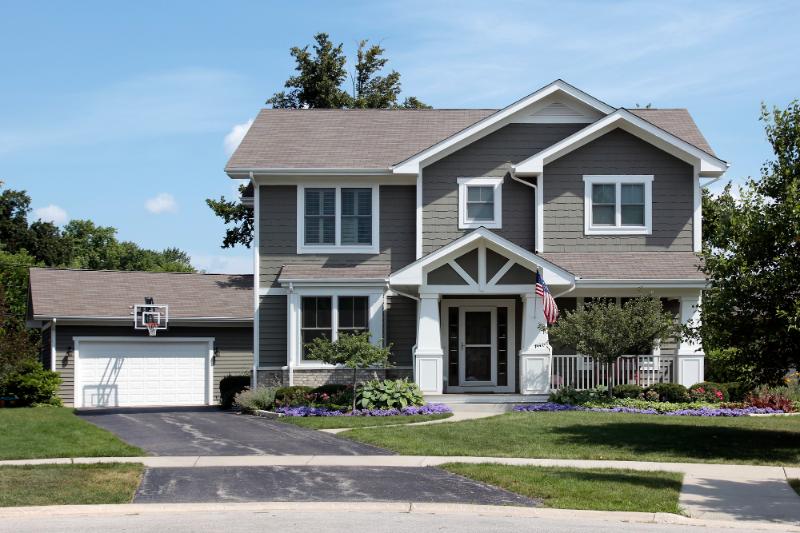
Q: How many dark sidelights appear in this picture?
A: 2